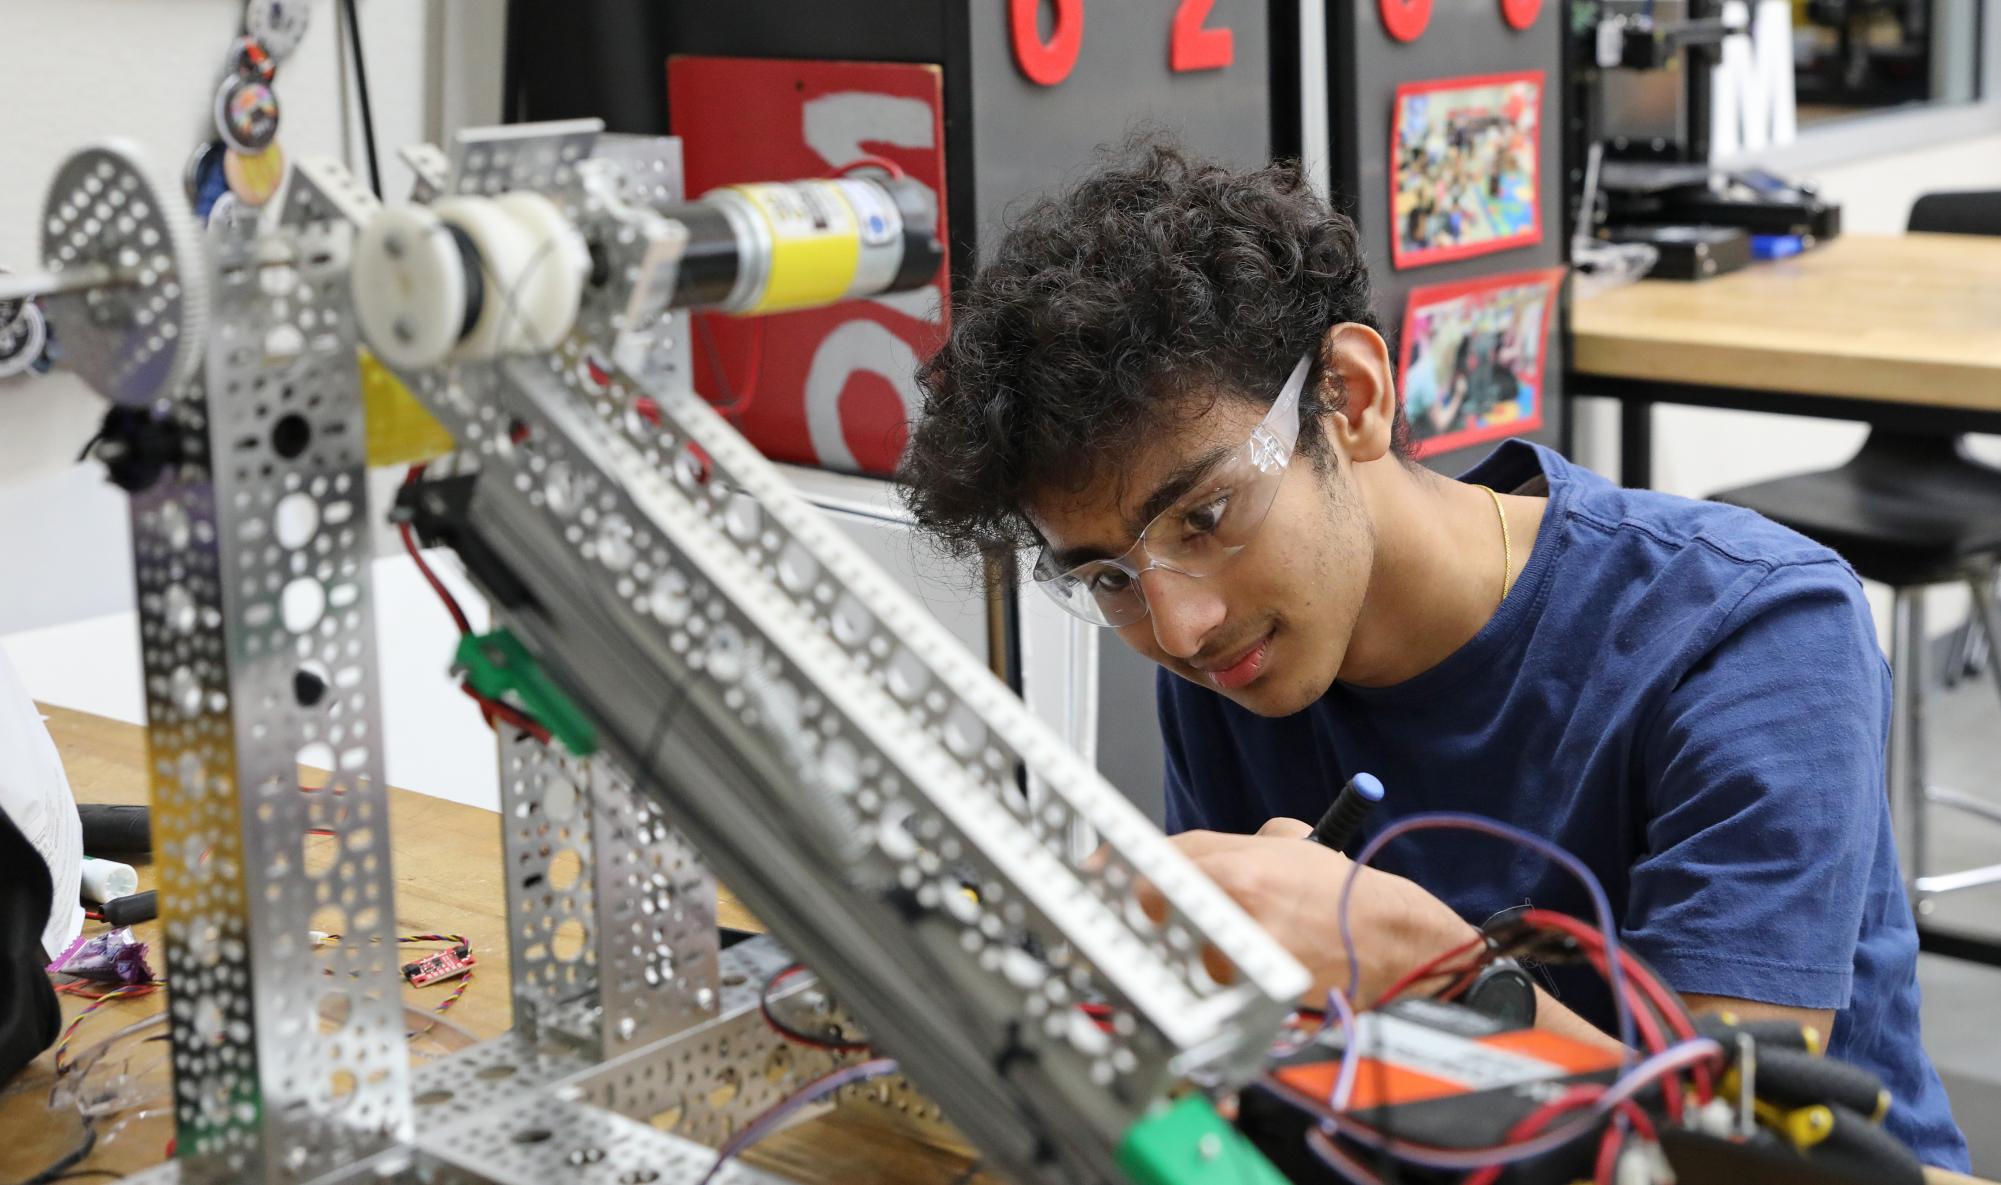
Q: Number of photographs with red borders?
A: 2